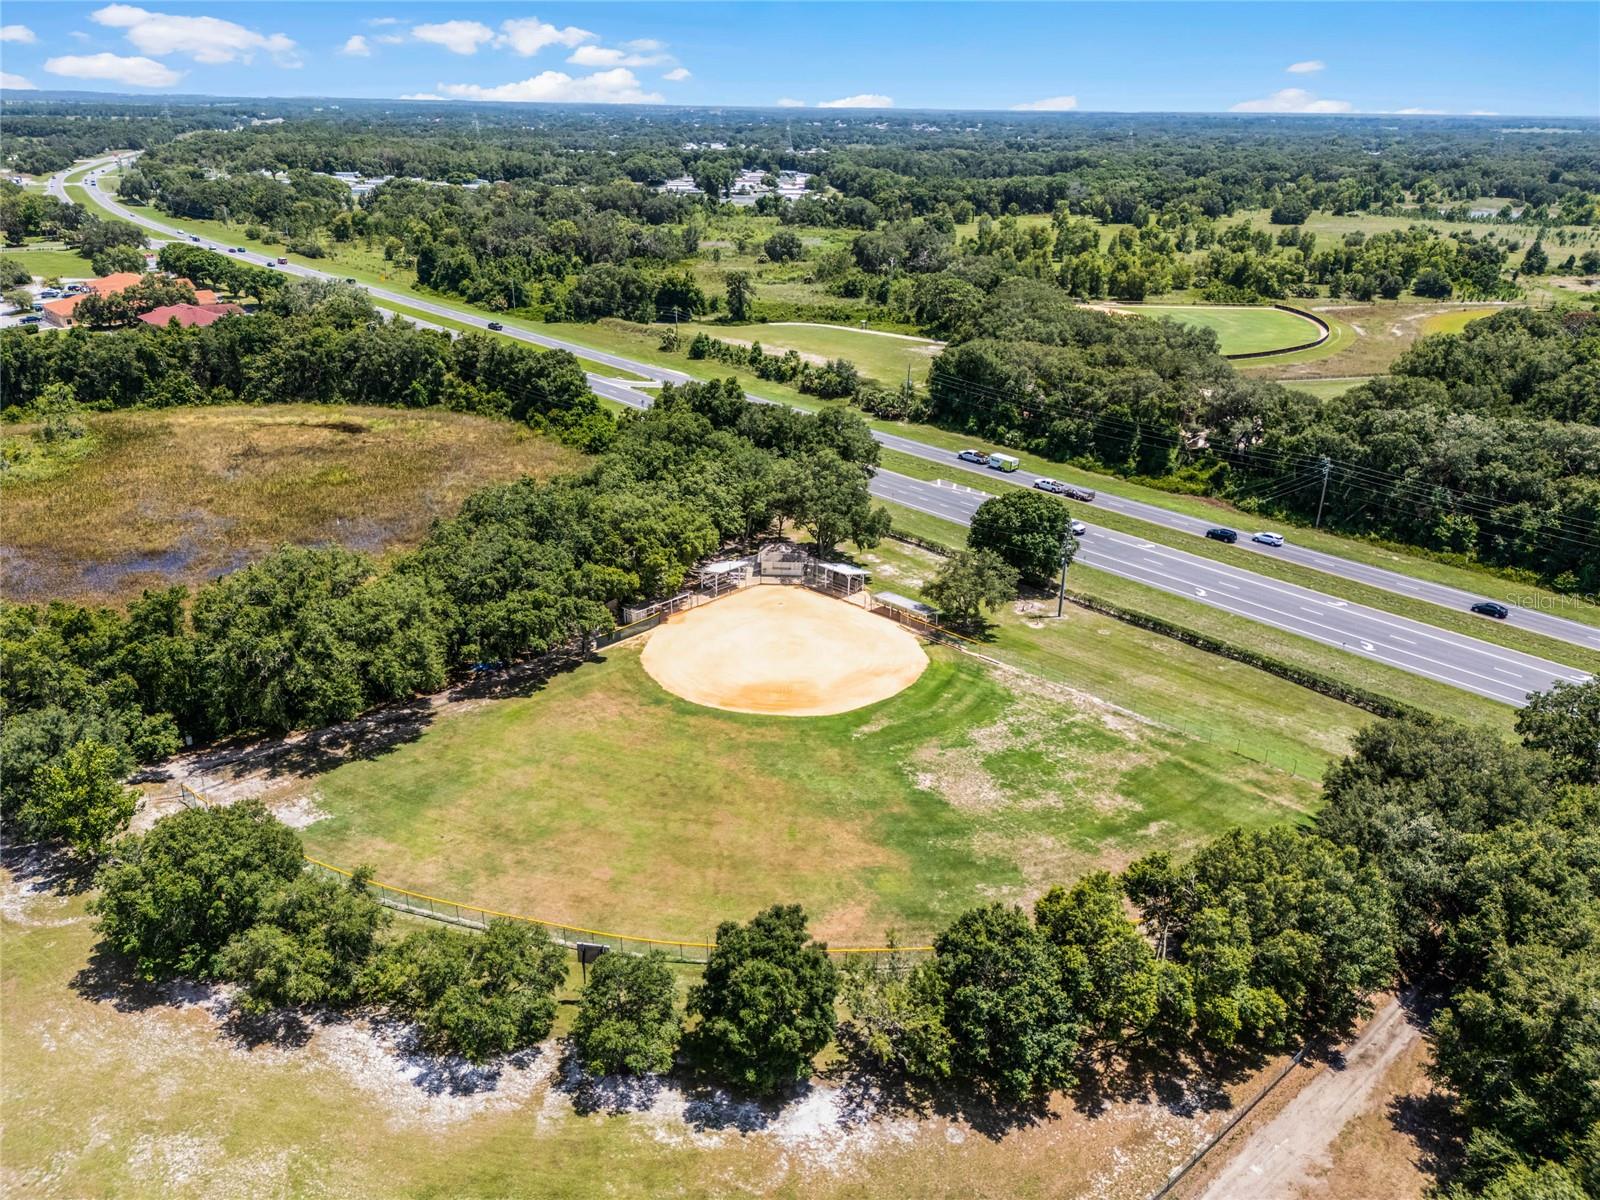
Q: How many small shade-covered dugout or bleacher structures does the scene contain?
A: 4